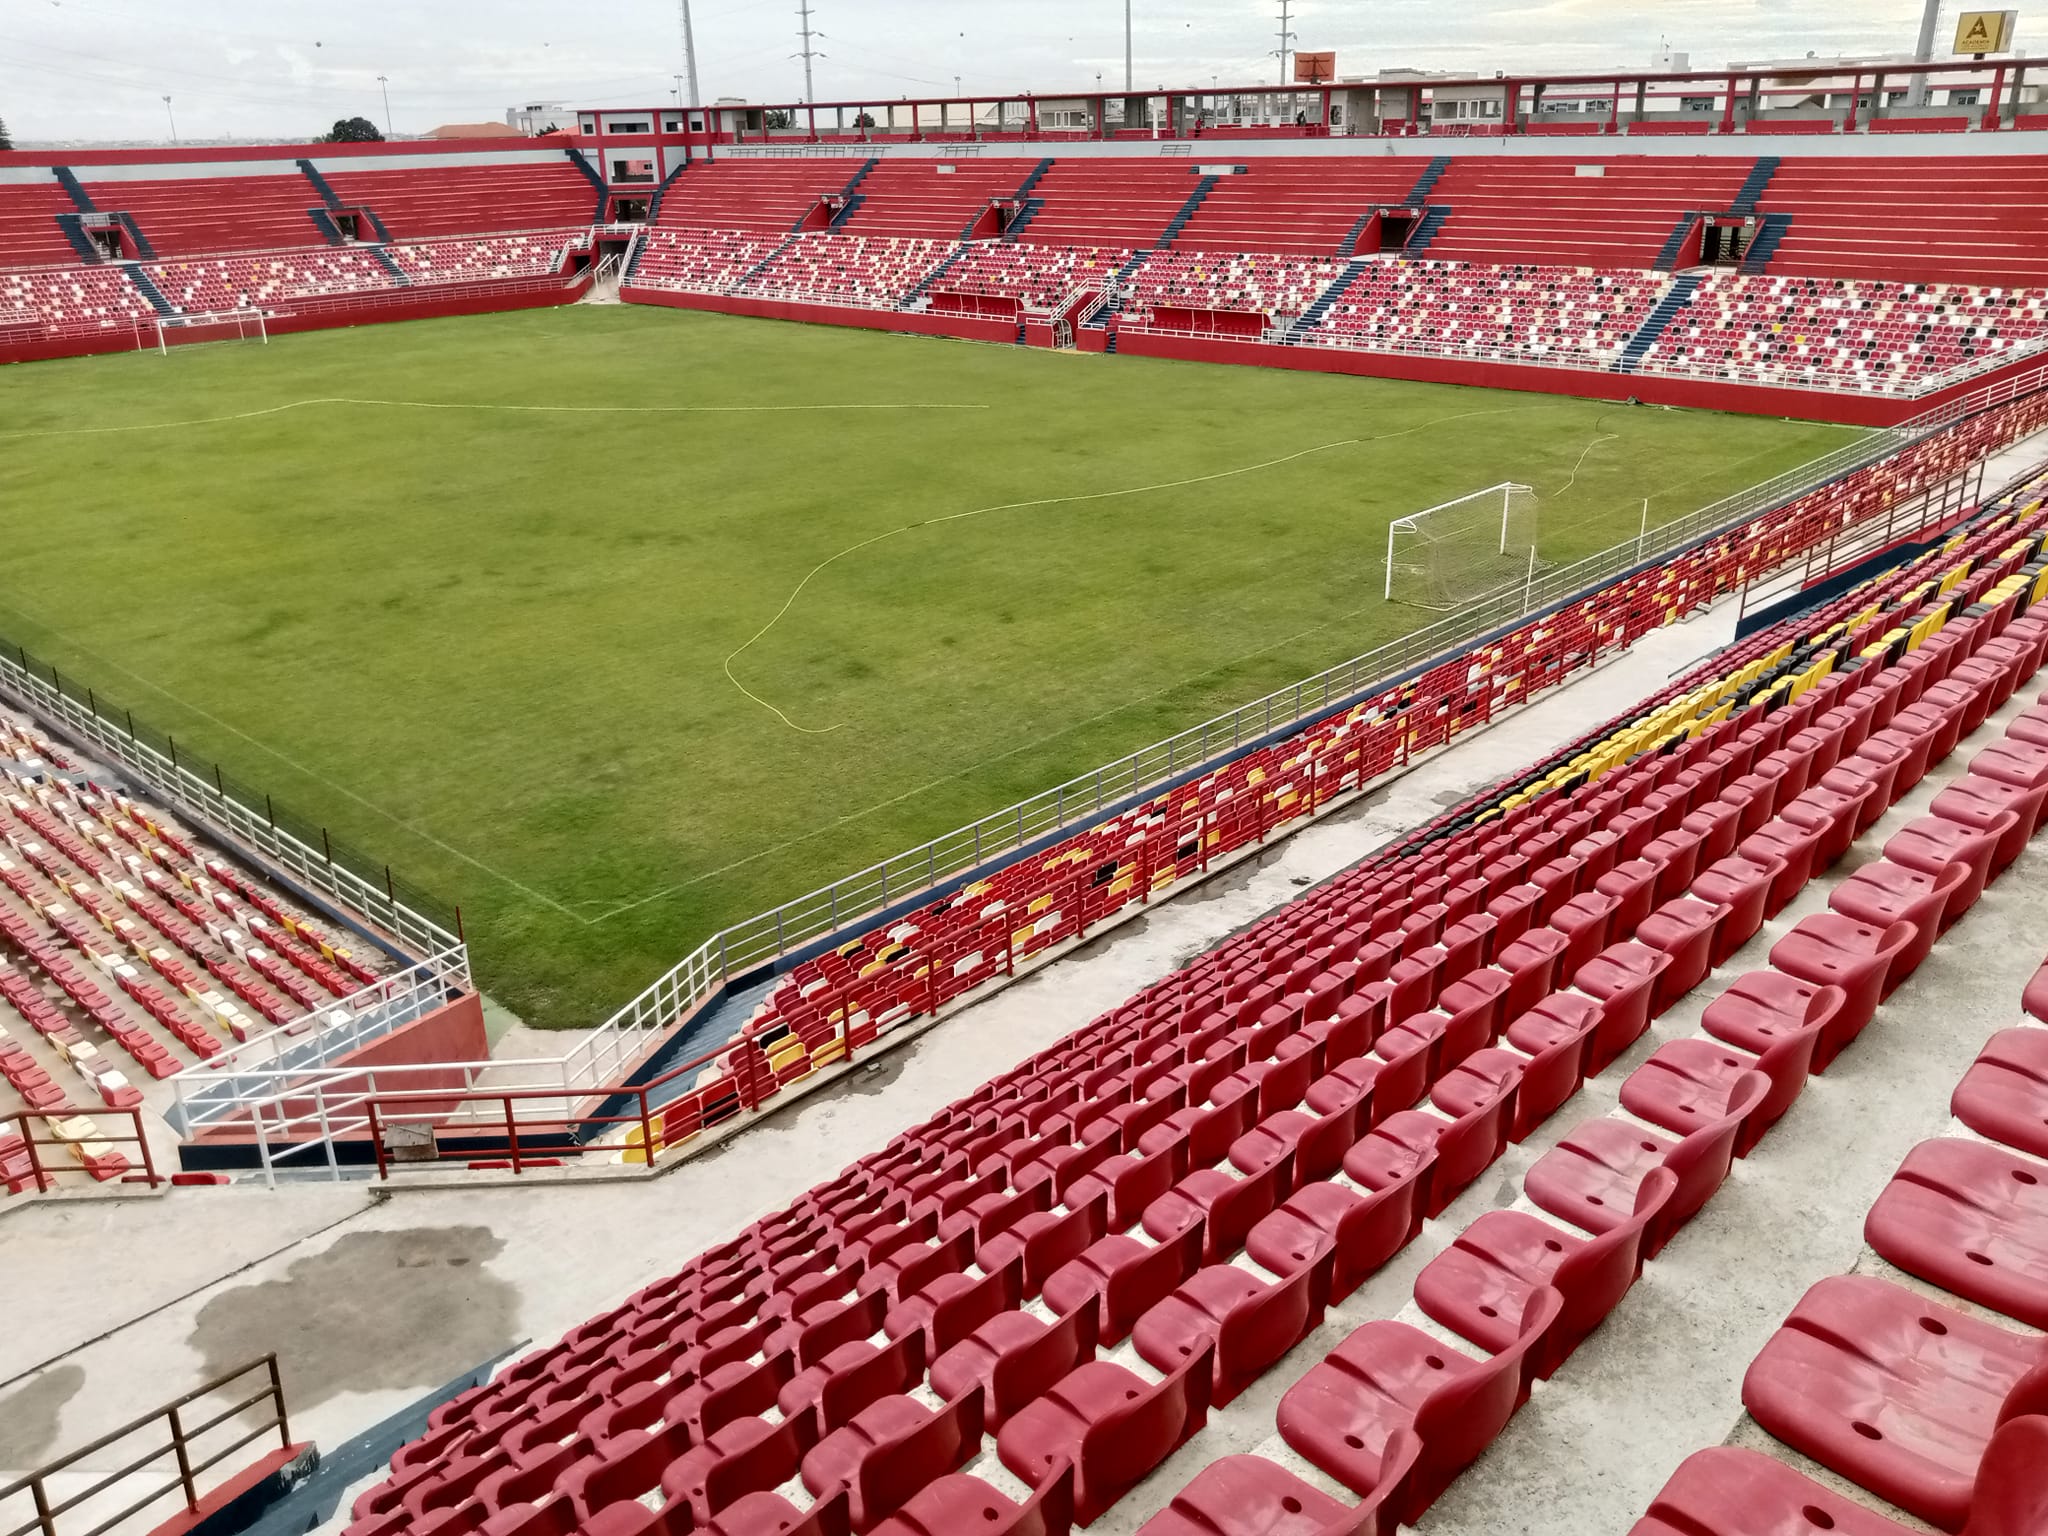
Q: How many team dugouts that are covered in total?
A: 2